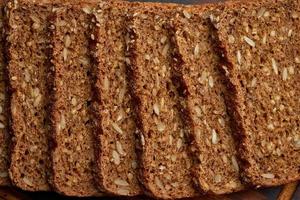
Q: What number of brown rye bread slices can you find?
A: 7